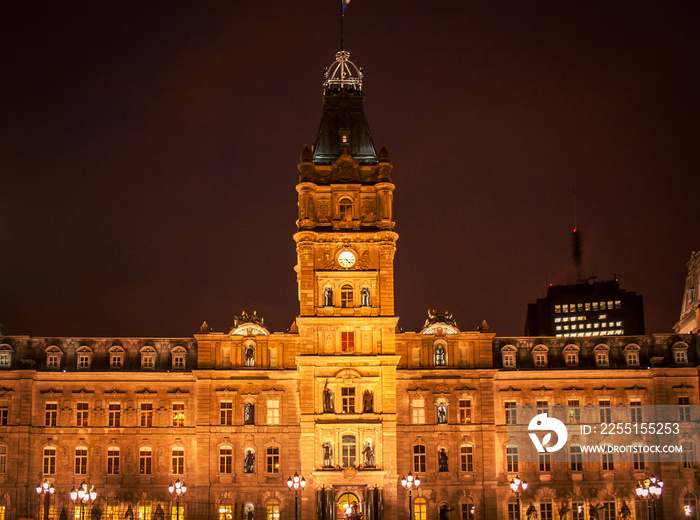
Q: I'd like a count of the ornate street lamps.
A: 7